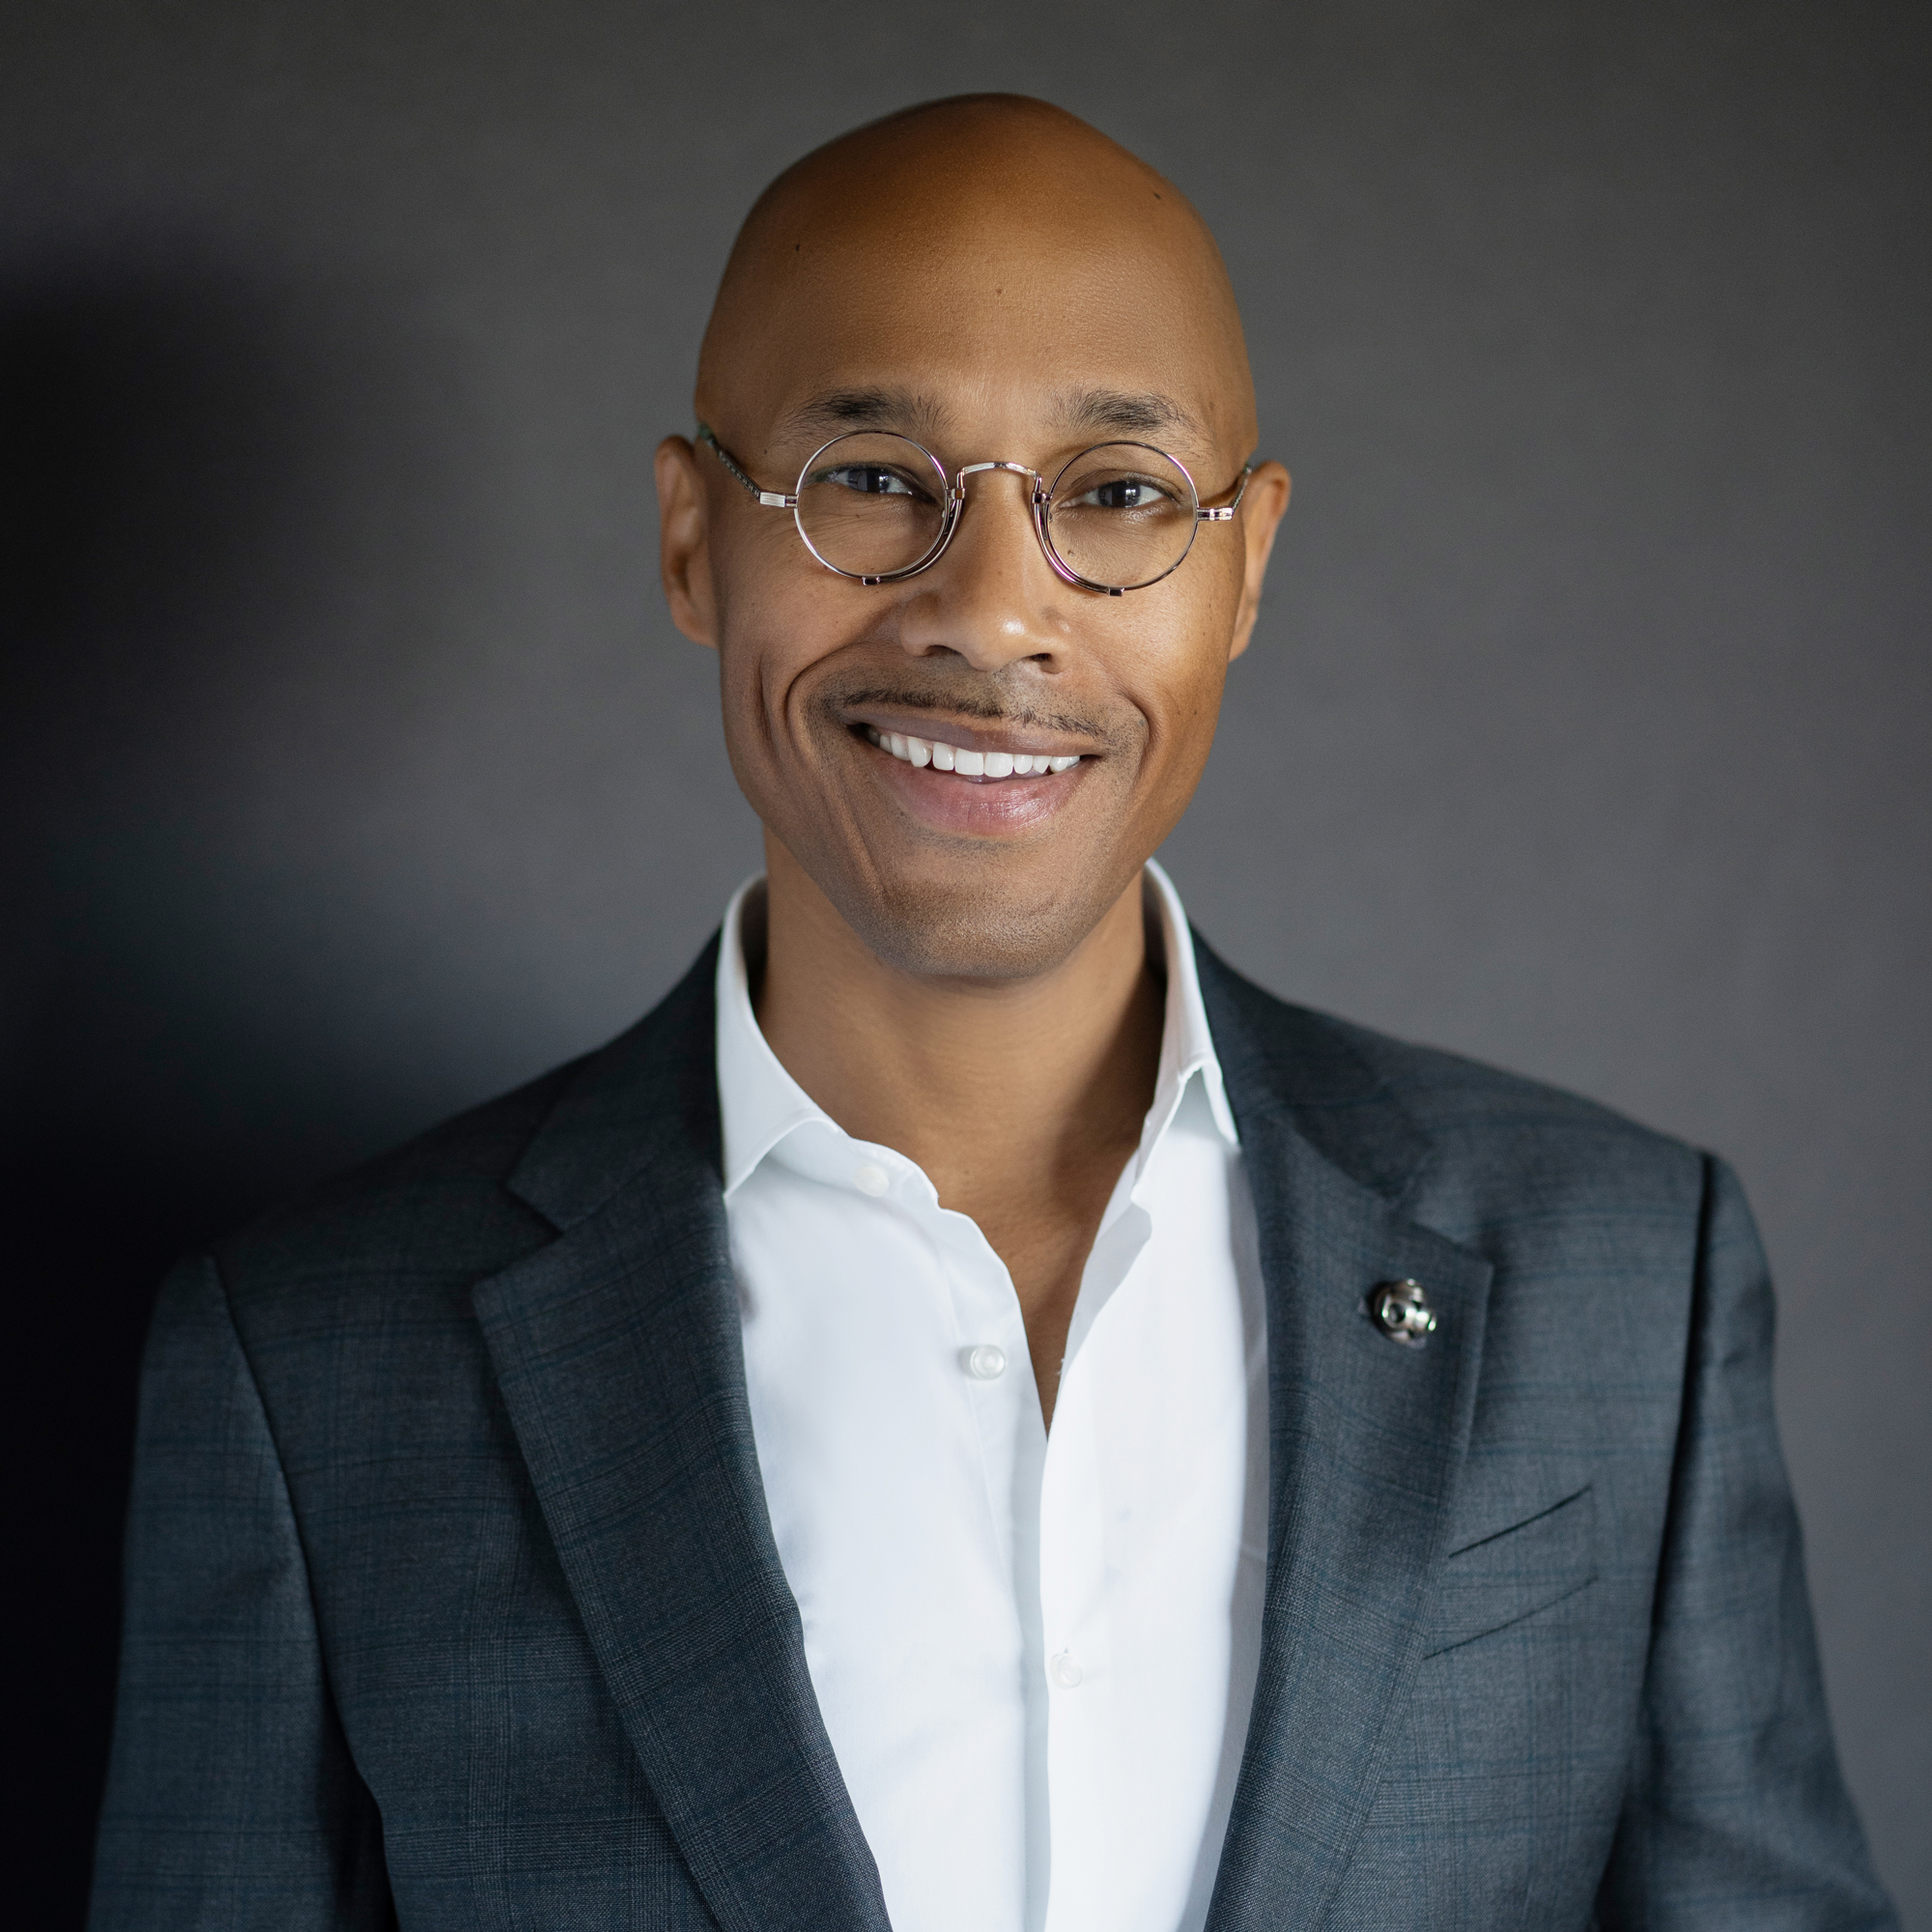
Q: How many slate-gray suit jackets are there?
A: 1